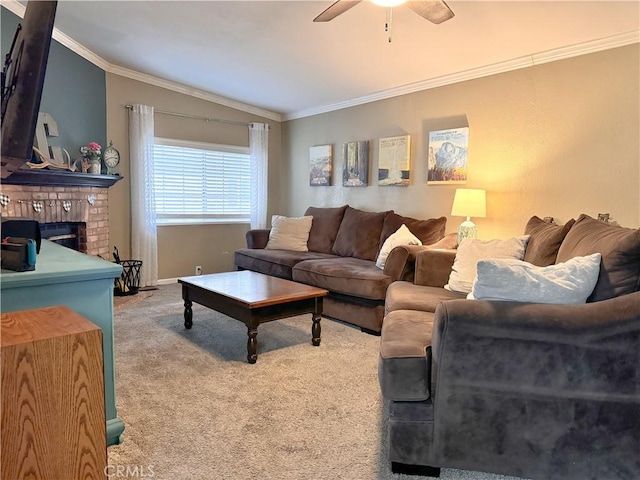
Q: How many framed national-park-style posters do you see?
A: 4